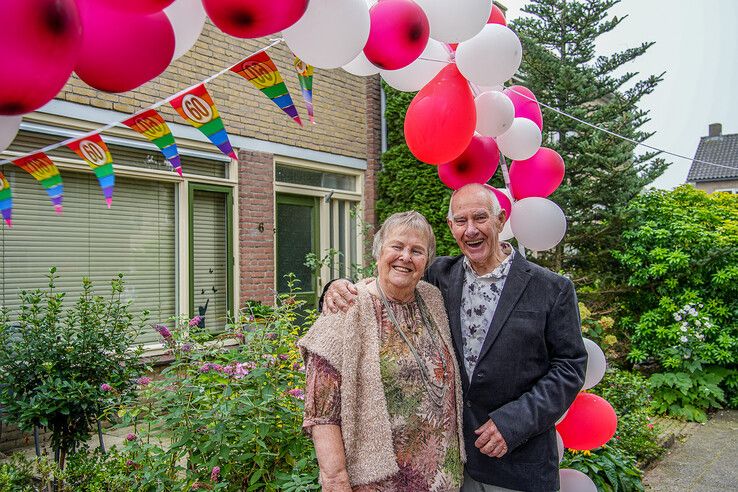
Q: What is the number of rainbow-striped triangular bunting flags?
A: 7